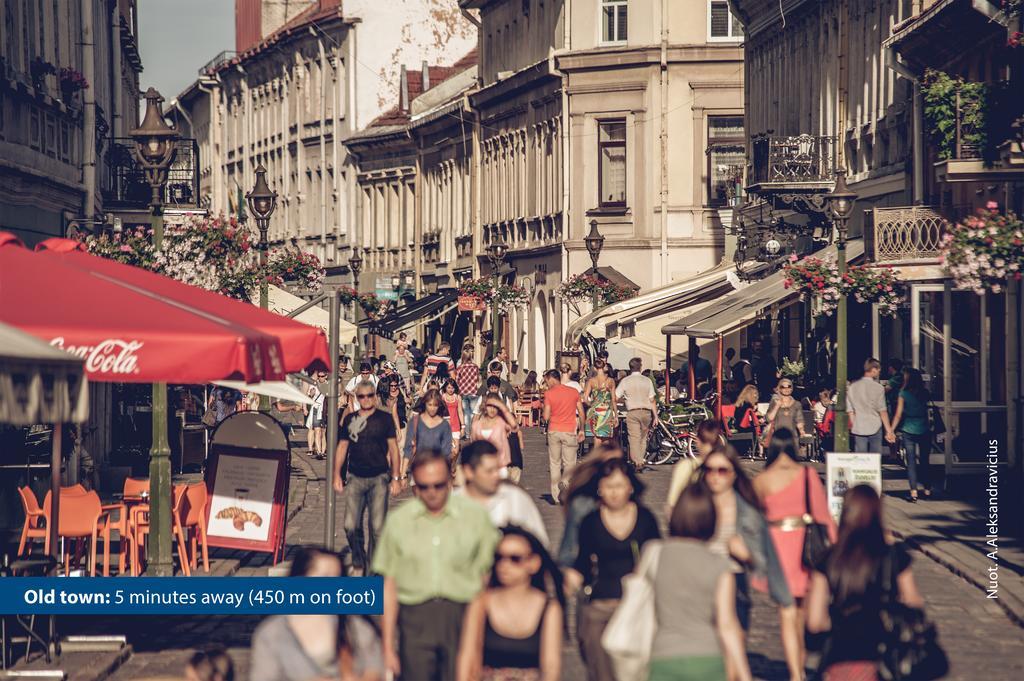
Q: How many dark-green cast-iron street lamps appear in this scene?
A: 6